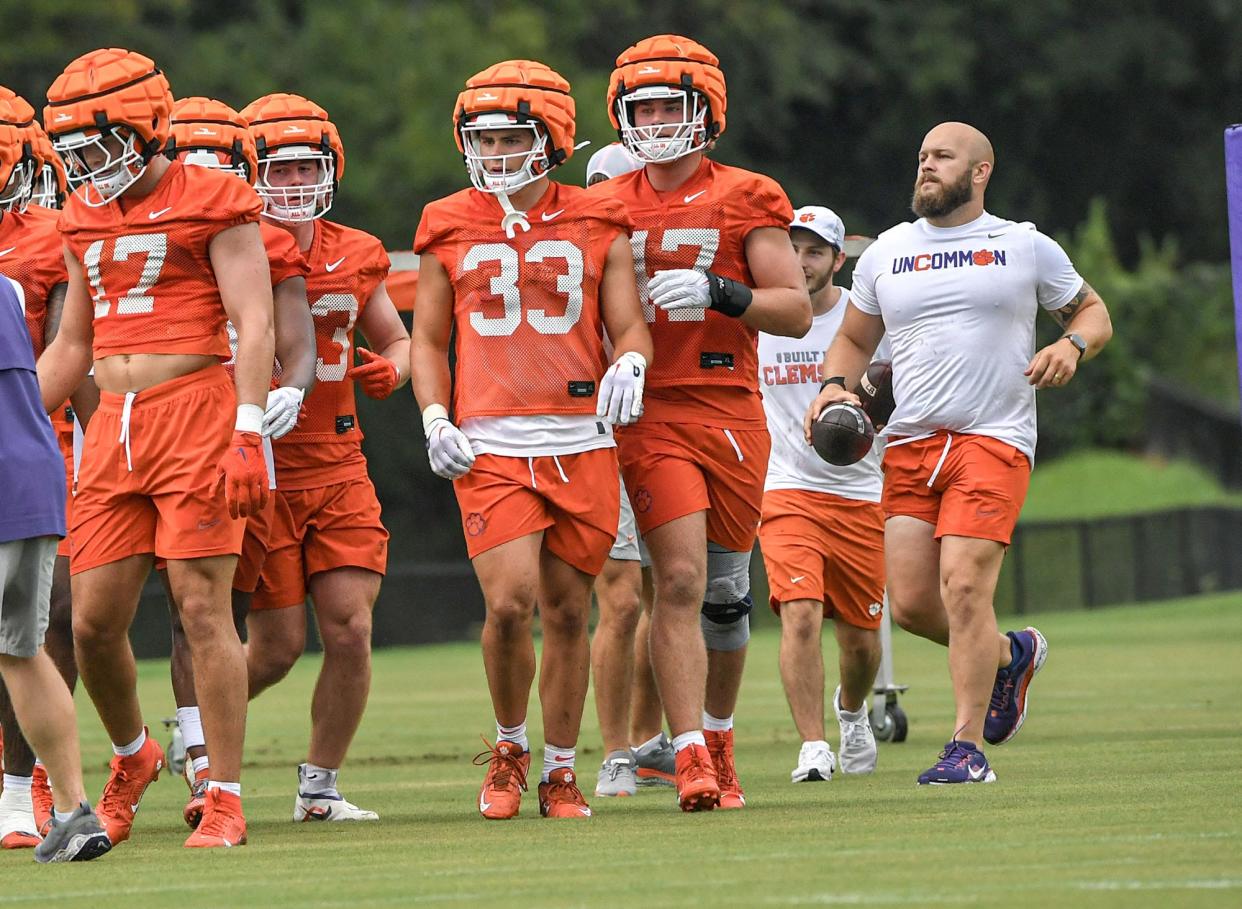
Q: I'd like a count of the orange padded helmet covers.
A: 7